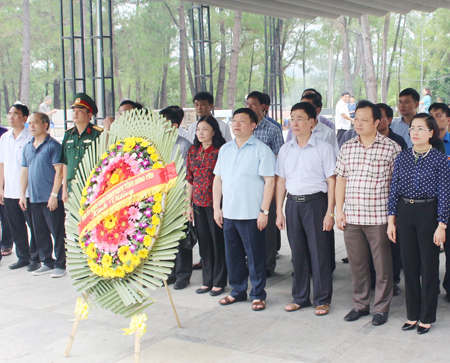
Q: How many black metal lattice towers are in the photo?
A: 4